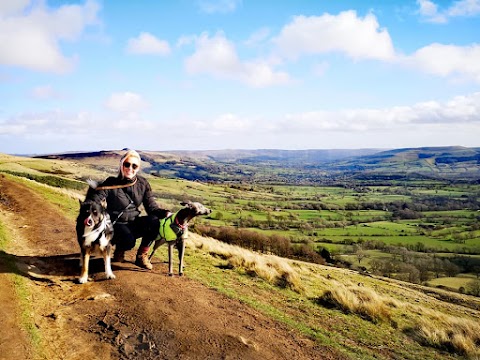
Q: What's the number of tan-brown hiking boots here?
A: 2